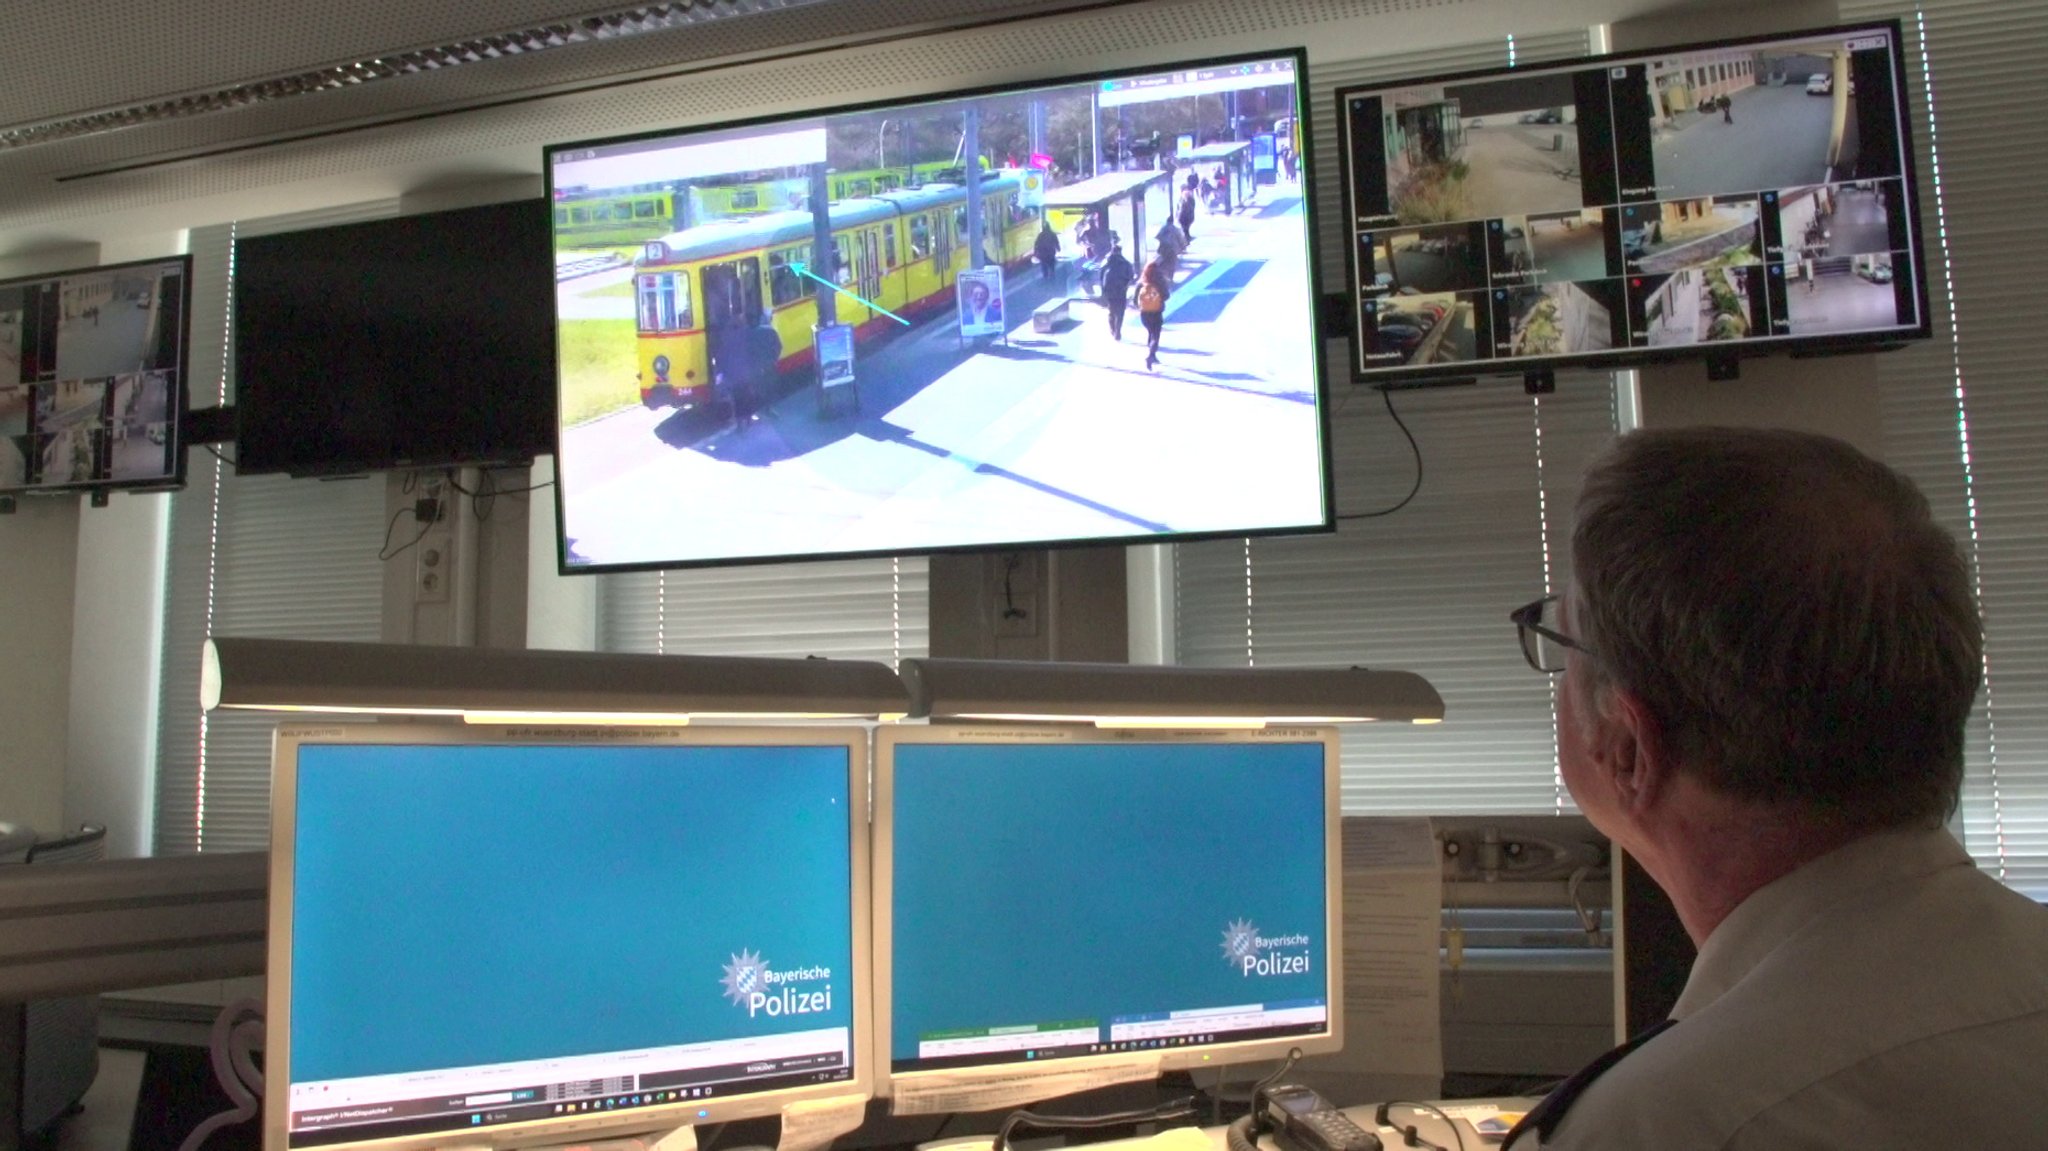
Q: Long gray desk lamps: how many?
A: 2